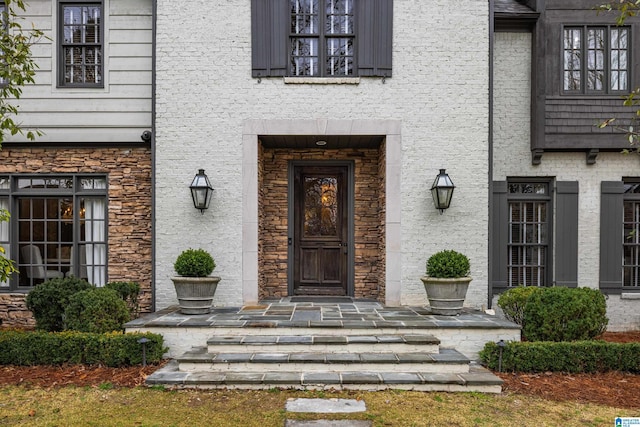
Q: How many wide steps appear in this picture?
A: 3